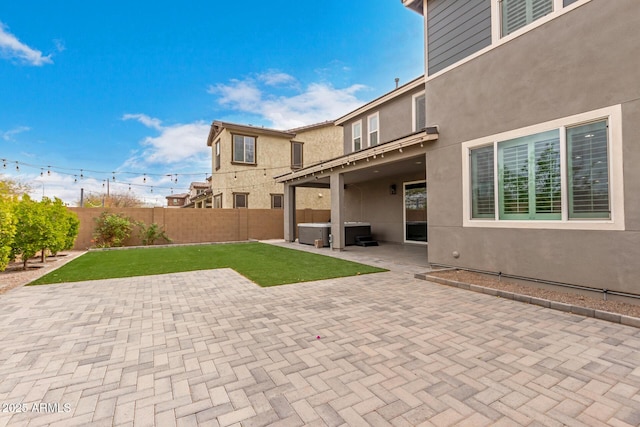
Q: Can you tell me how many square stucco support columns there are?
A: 2